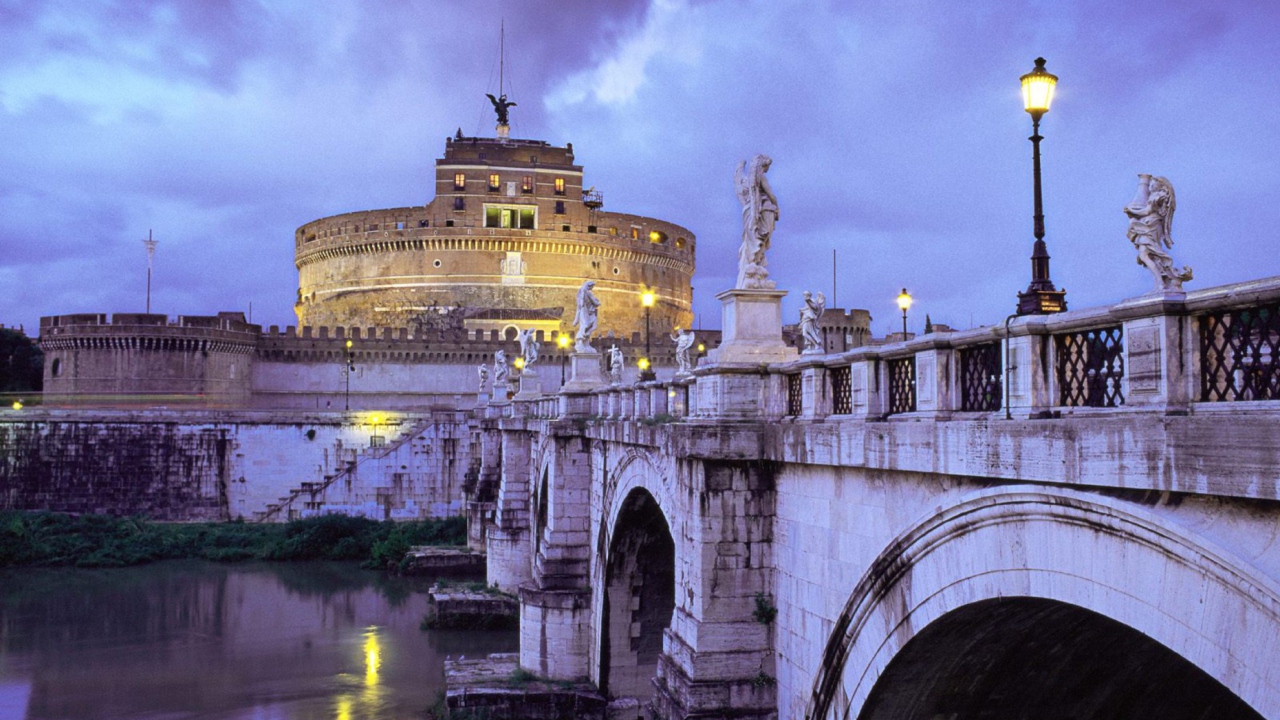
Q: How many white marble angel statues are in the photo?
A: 9